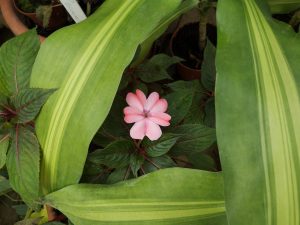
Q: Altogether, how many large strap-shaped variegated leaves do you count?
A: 3